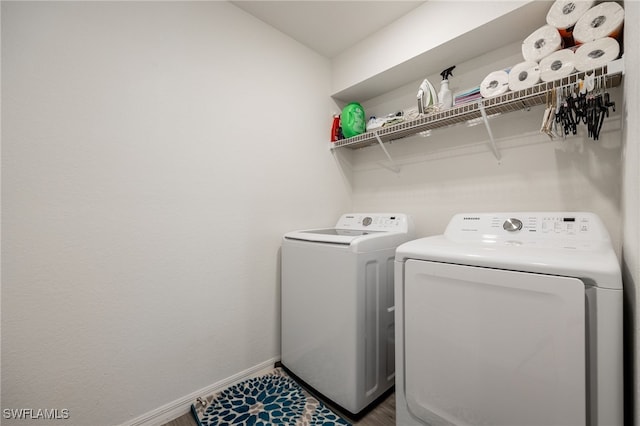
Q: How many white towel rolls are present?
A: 7